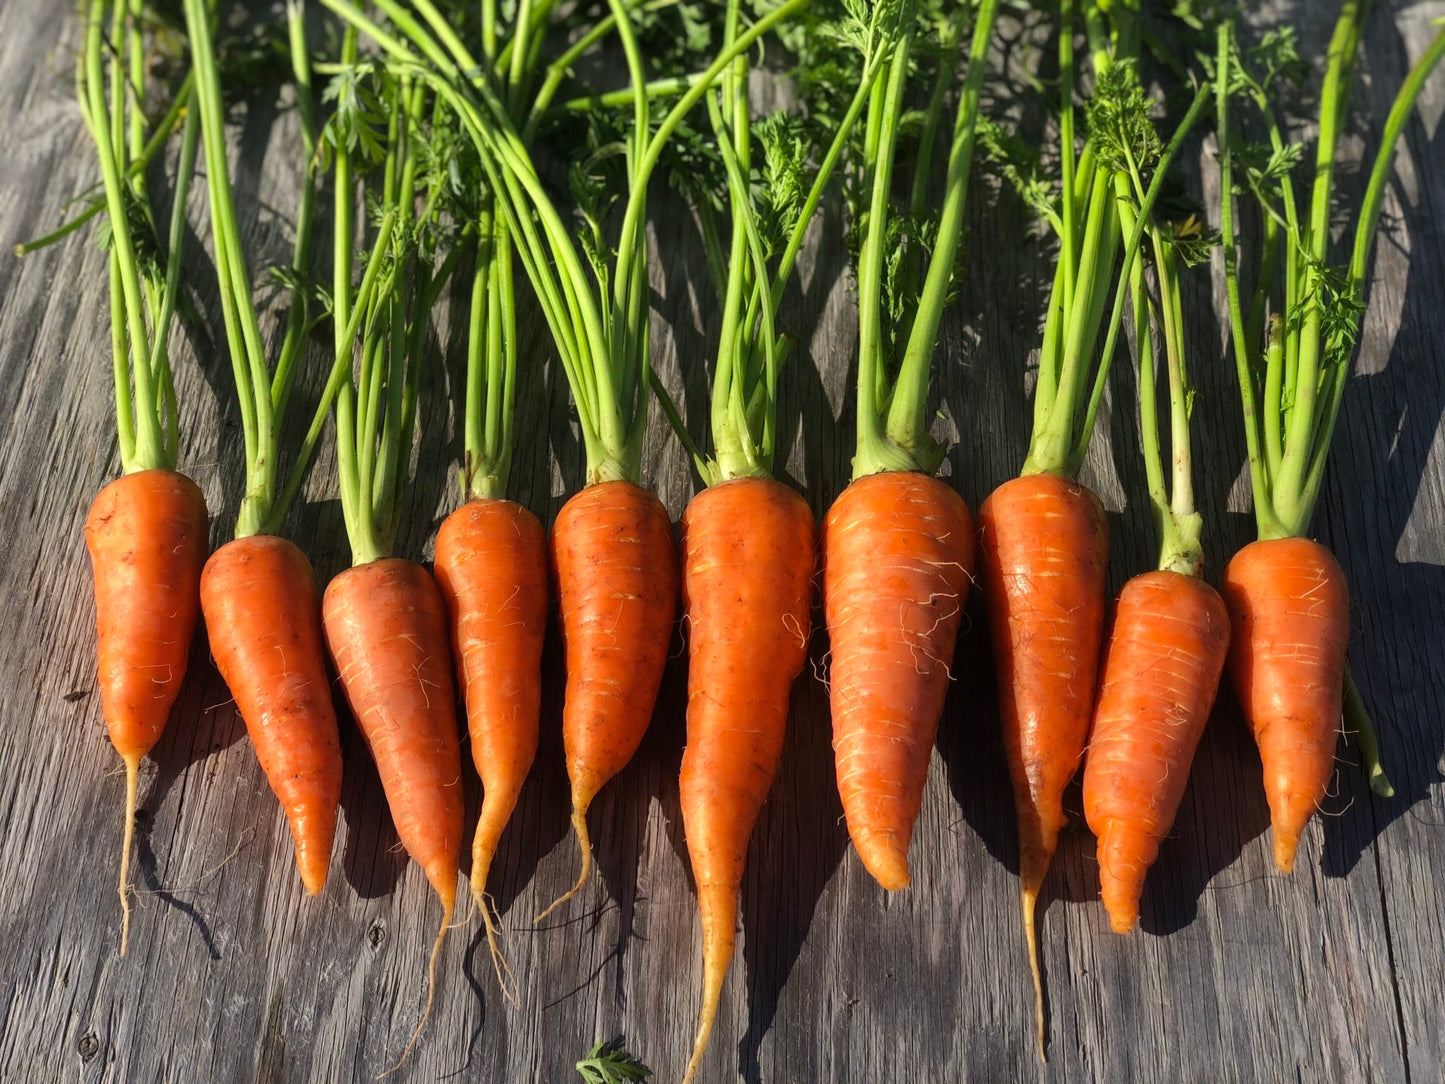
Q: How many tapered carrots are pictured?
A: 10